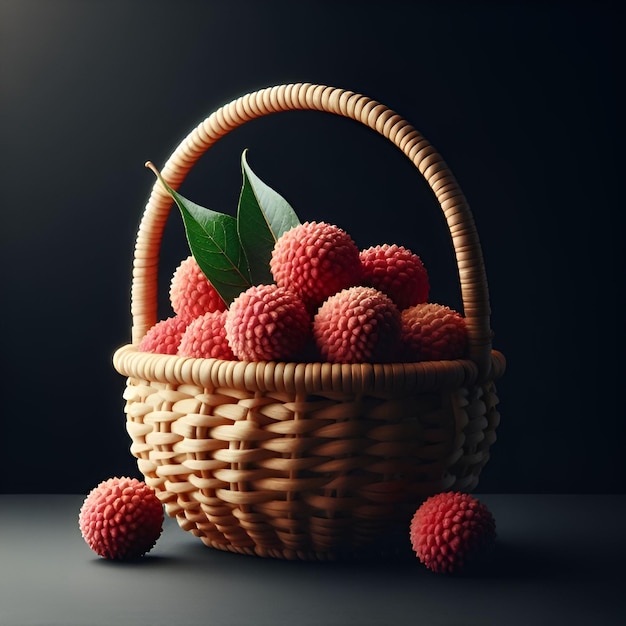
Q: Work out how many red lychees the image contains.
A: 10